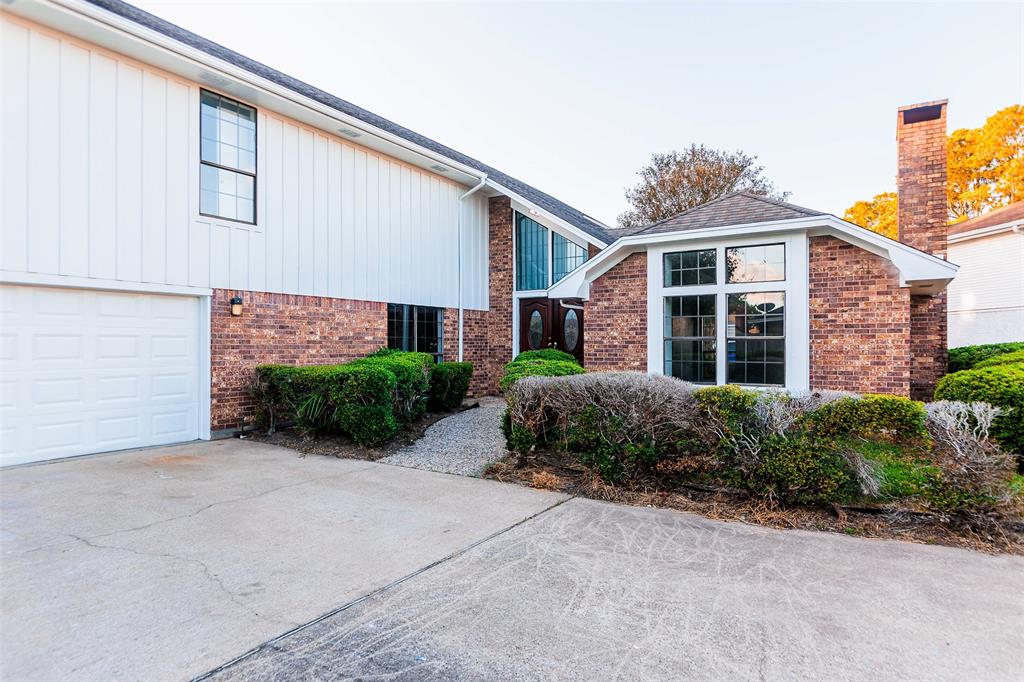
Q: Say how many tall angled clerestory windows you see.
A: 2